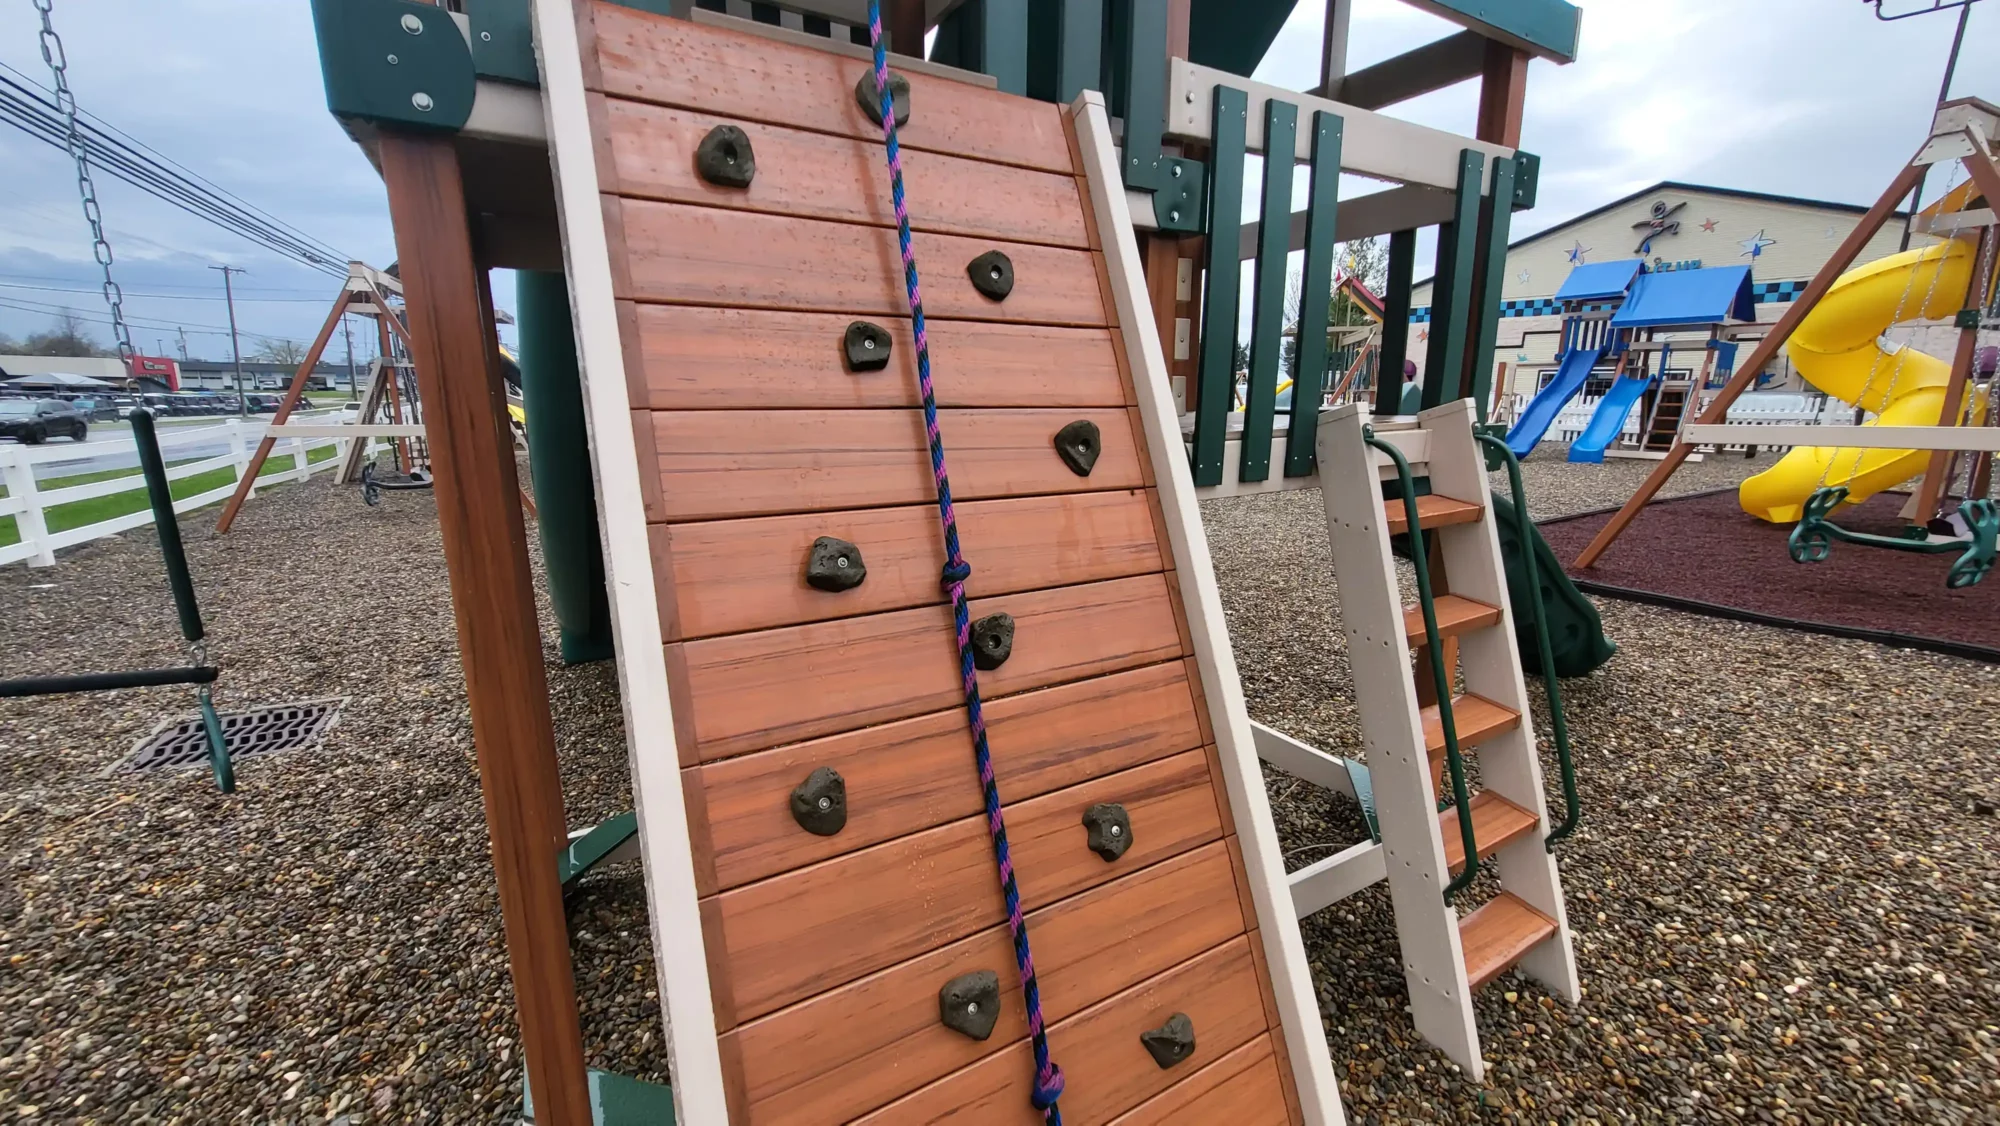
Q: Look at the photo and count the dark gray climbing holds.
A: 11